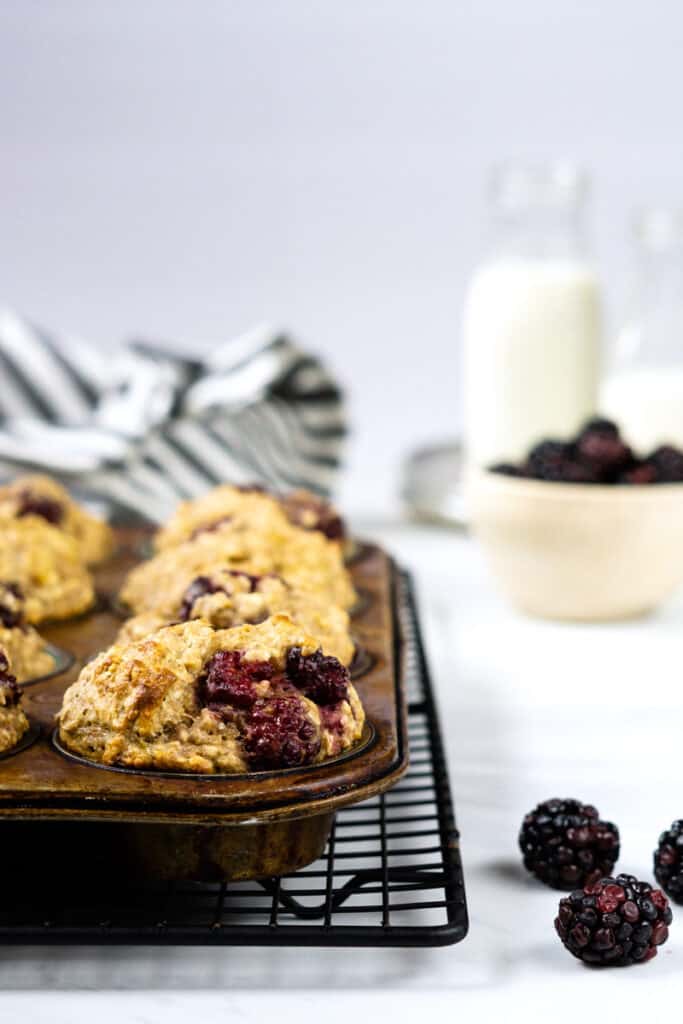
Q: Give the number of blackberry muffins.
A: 8